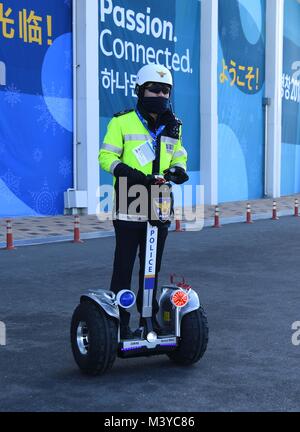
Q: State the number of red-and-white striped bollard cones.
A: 7